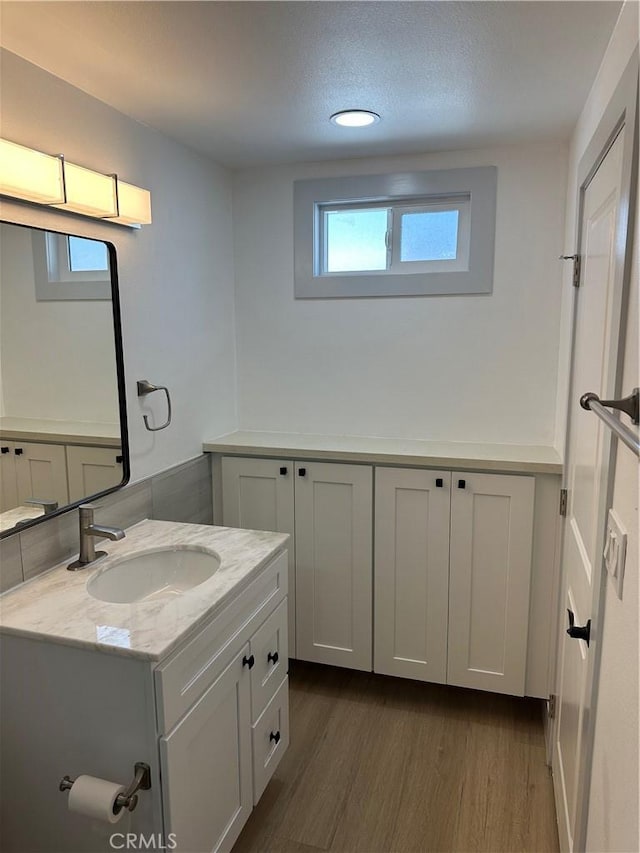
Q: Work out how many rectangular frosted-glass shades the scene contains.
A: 3